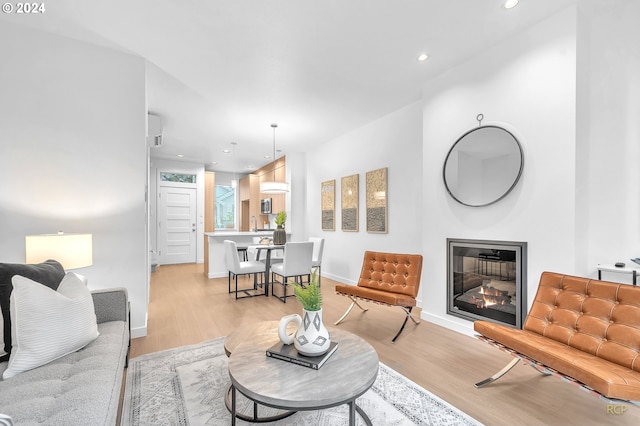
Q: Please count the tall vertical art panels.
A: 3